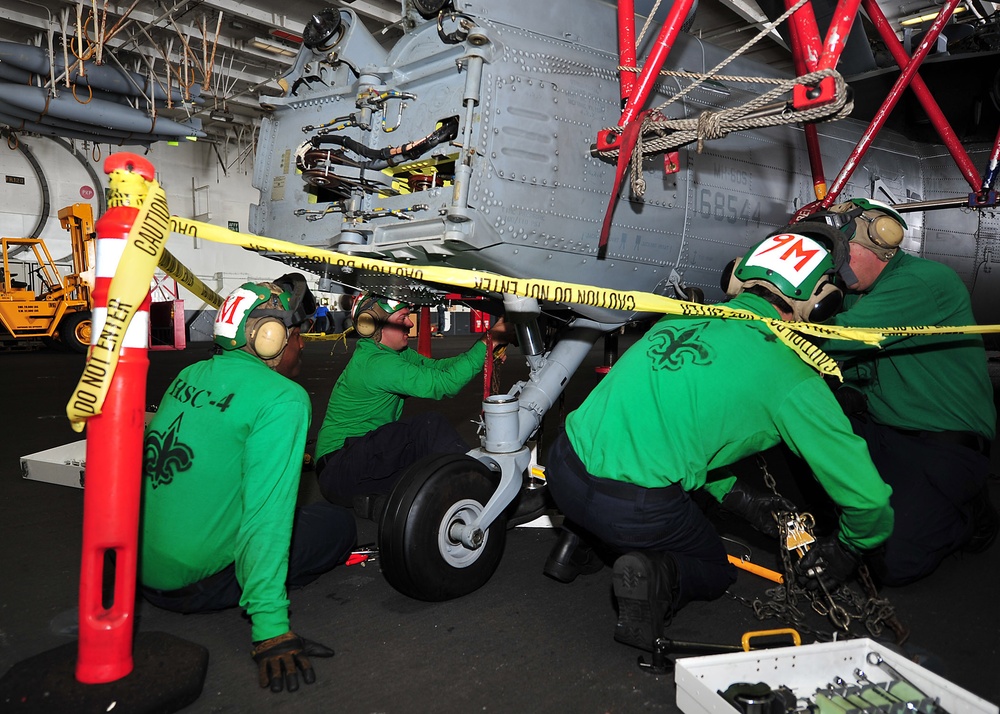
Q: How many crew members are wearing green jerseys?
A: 4